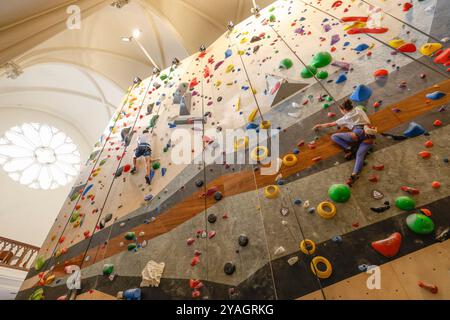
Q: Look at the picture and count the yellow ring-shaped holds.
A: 8